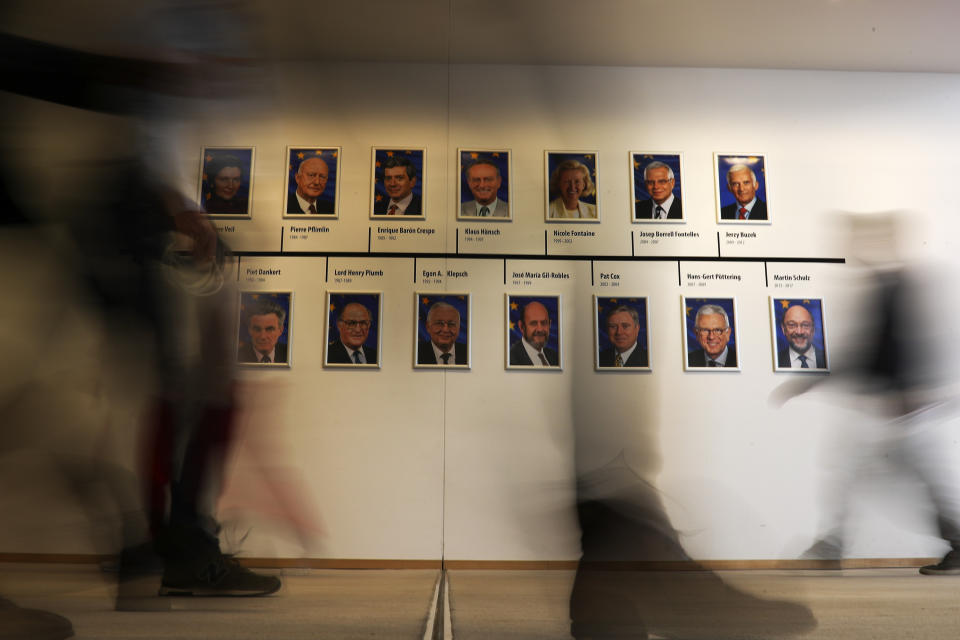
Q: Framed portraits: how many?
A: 14